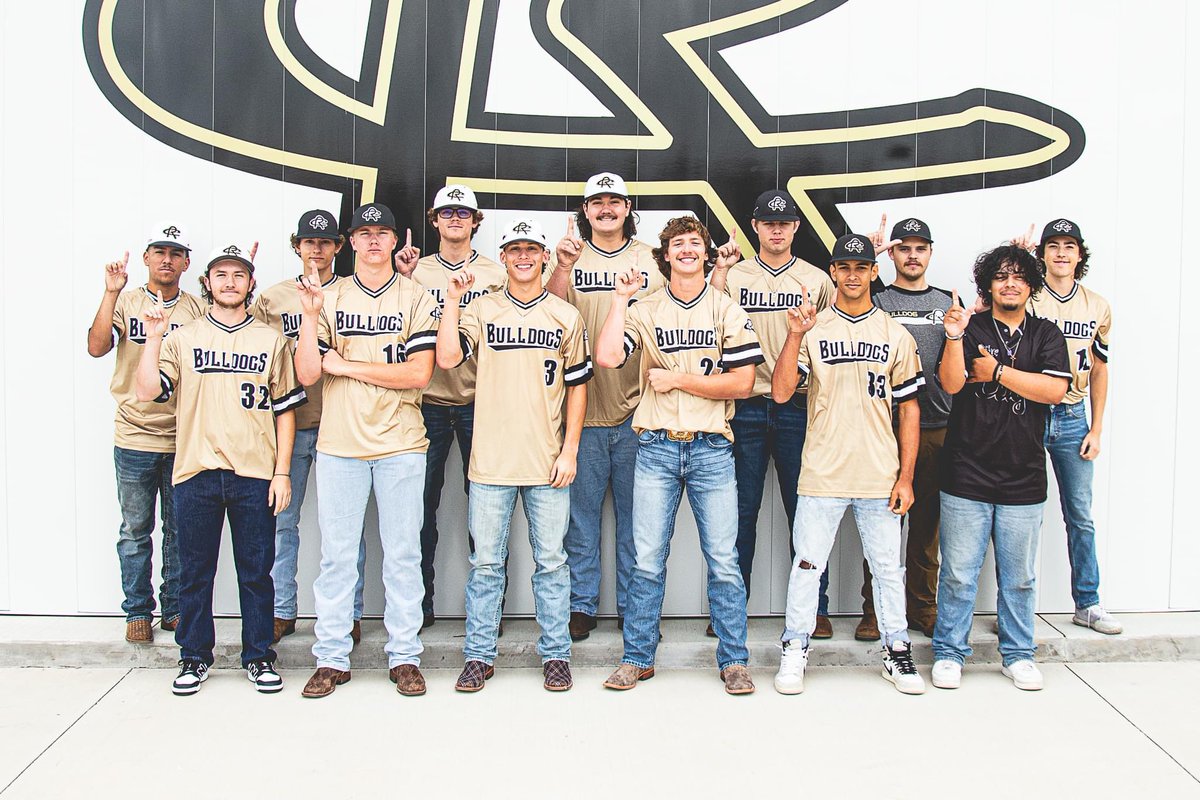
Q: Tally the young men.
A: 13